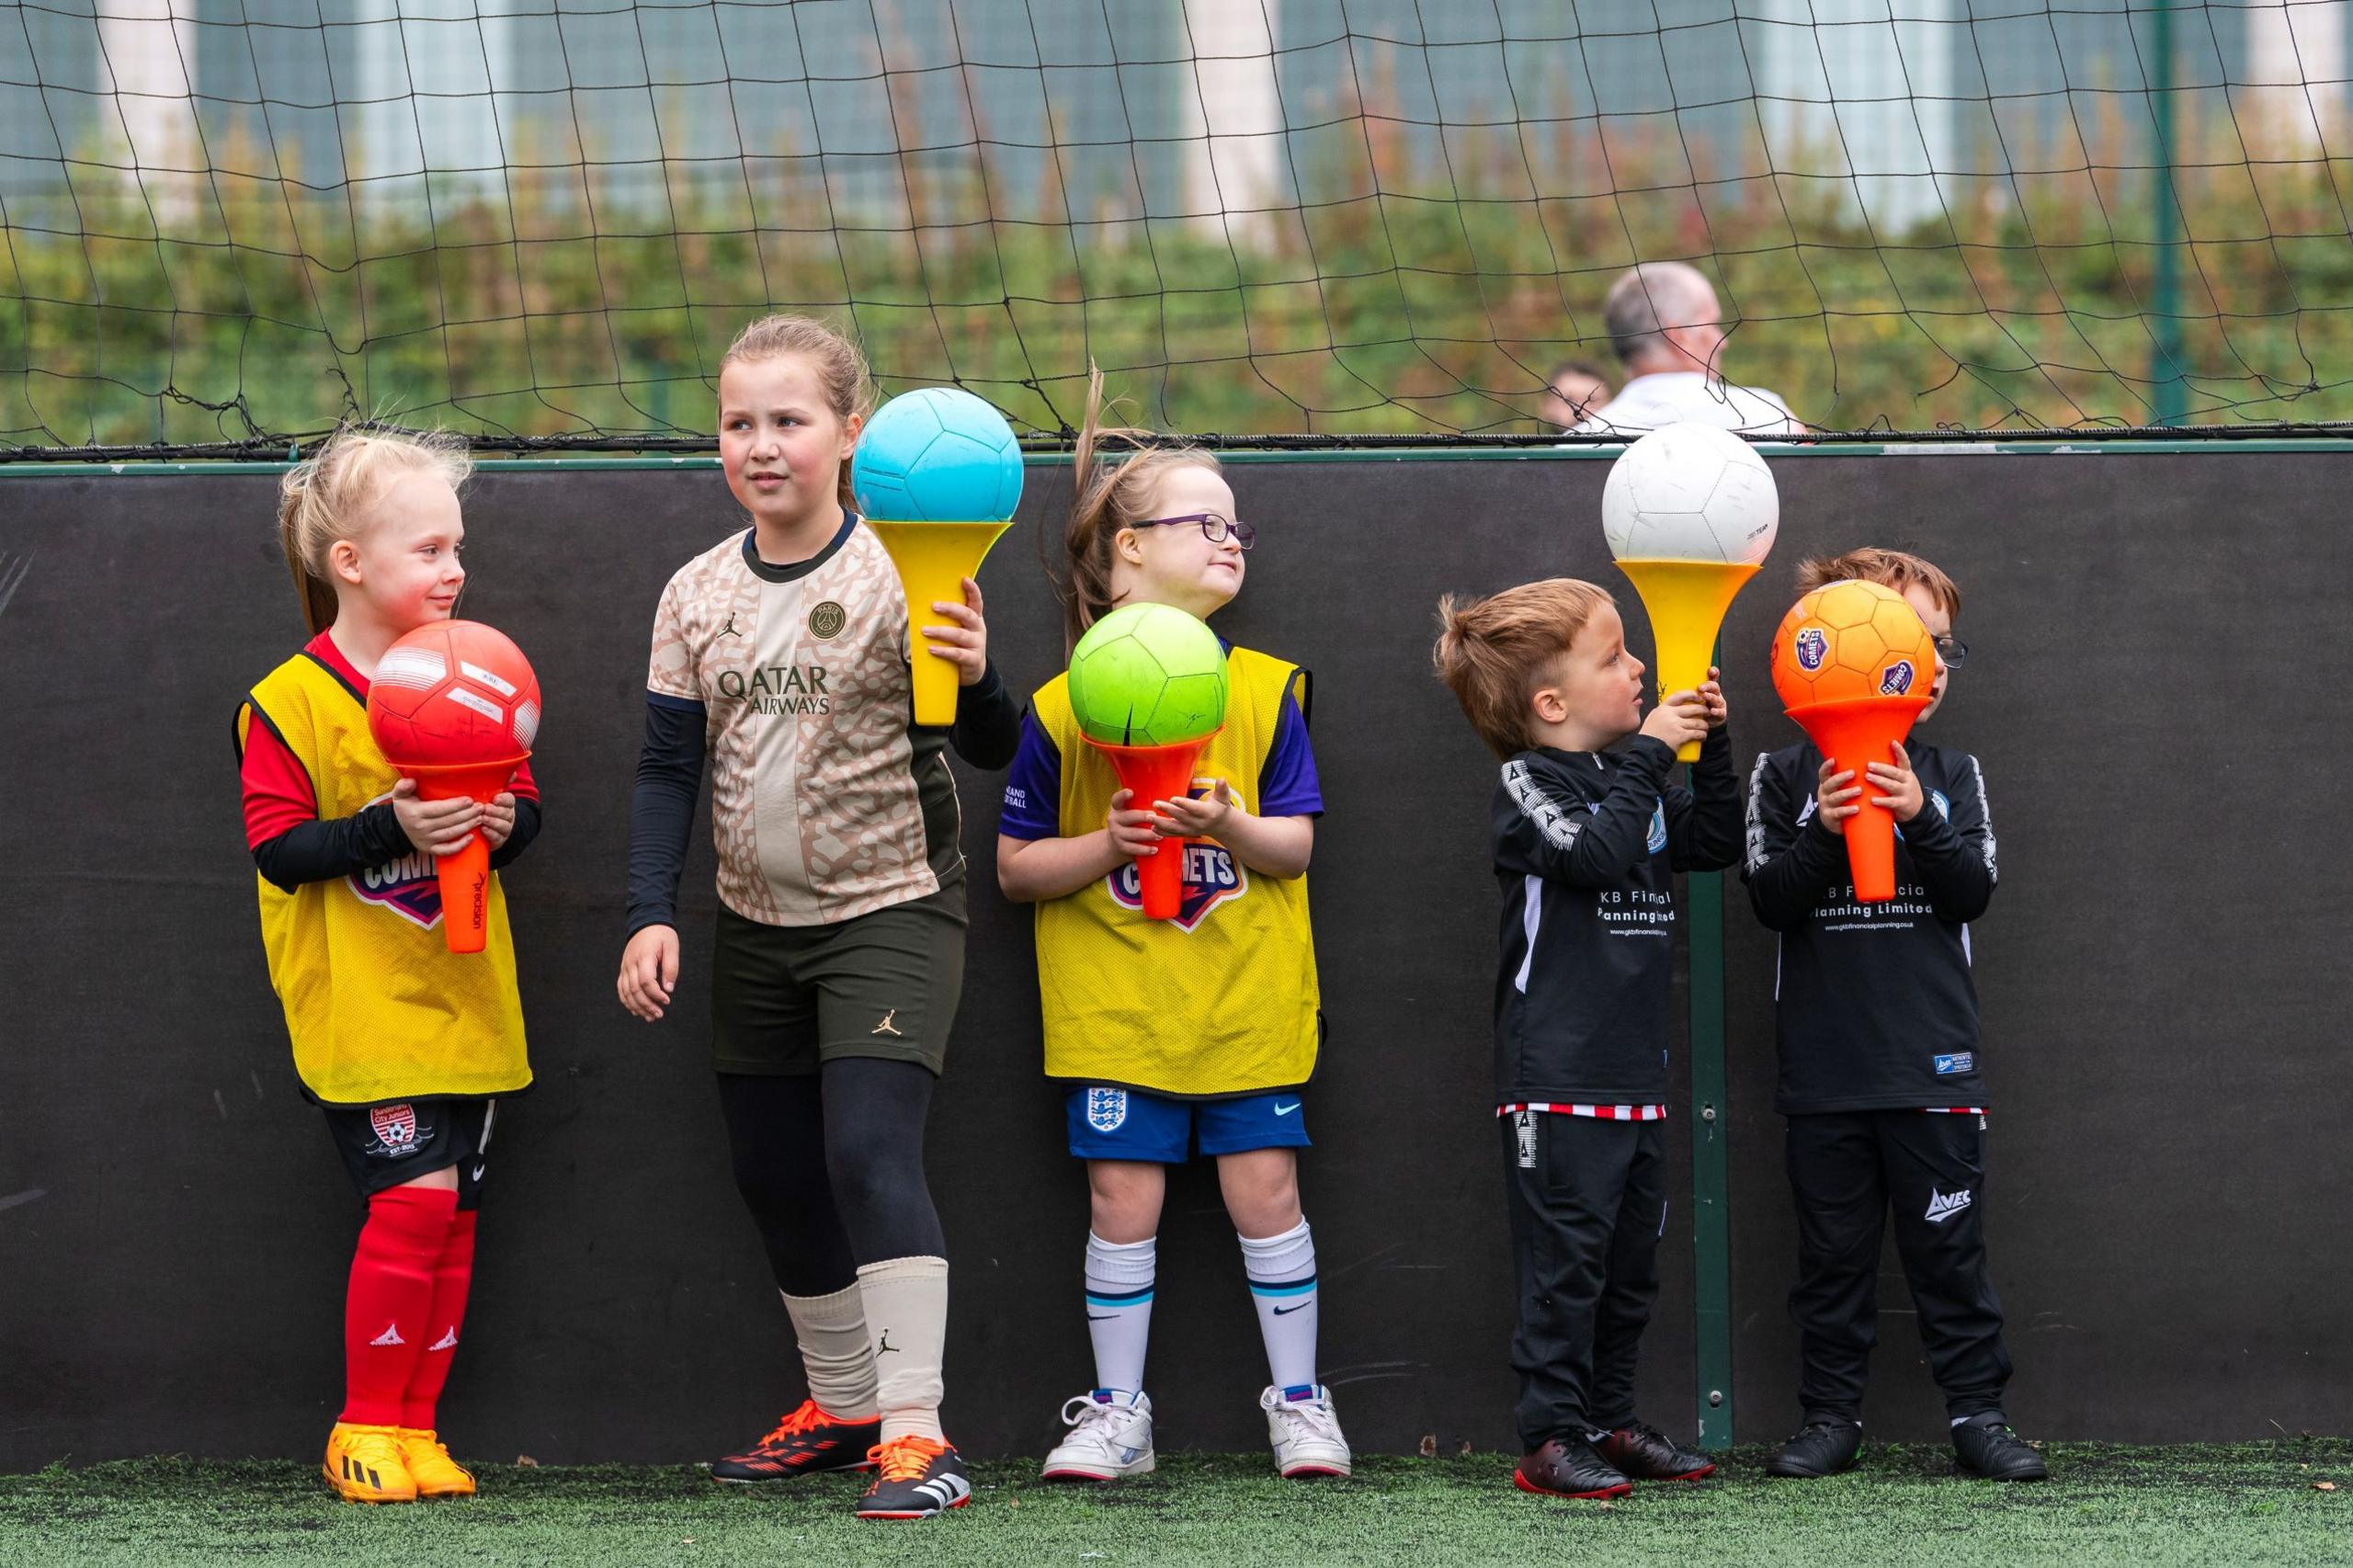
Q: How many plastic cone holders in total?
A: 5